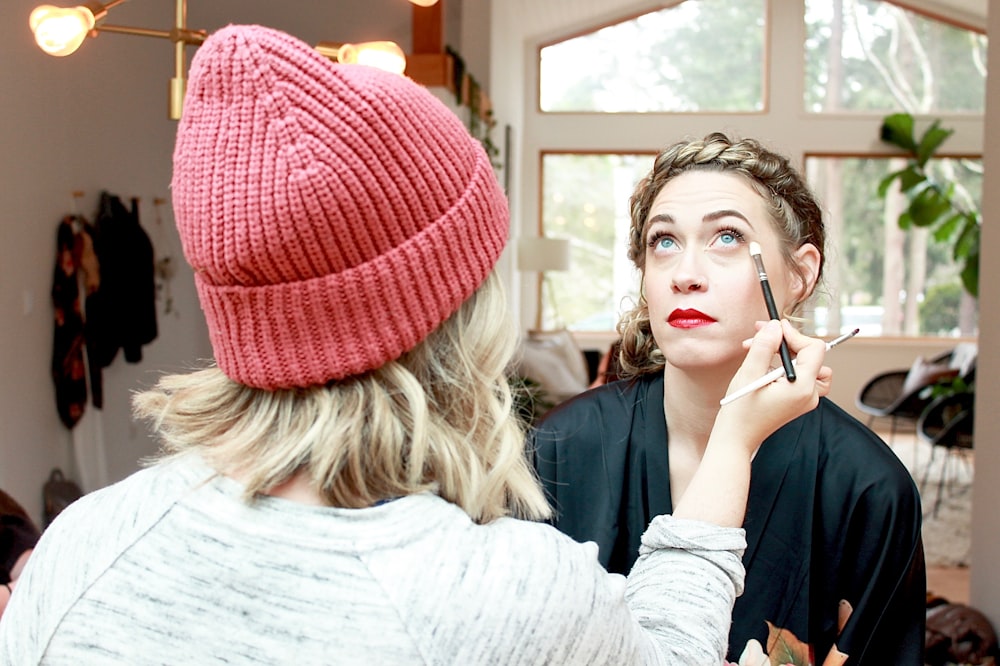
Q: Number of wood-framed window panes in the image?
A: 4